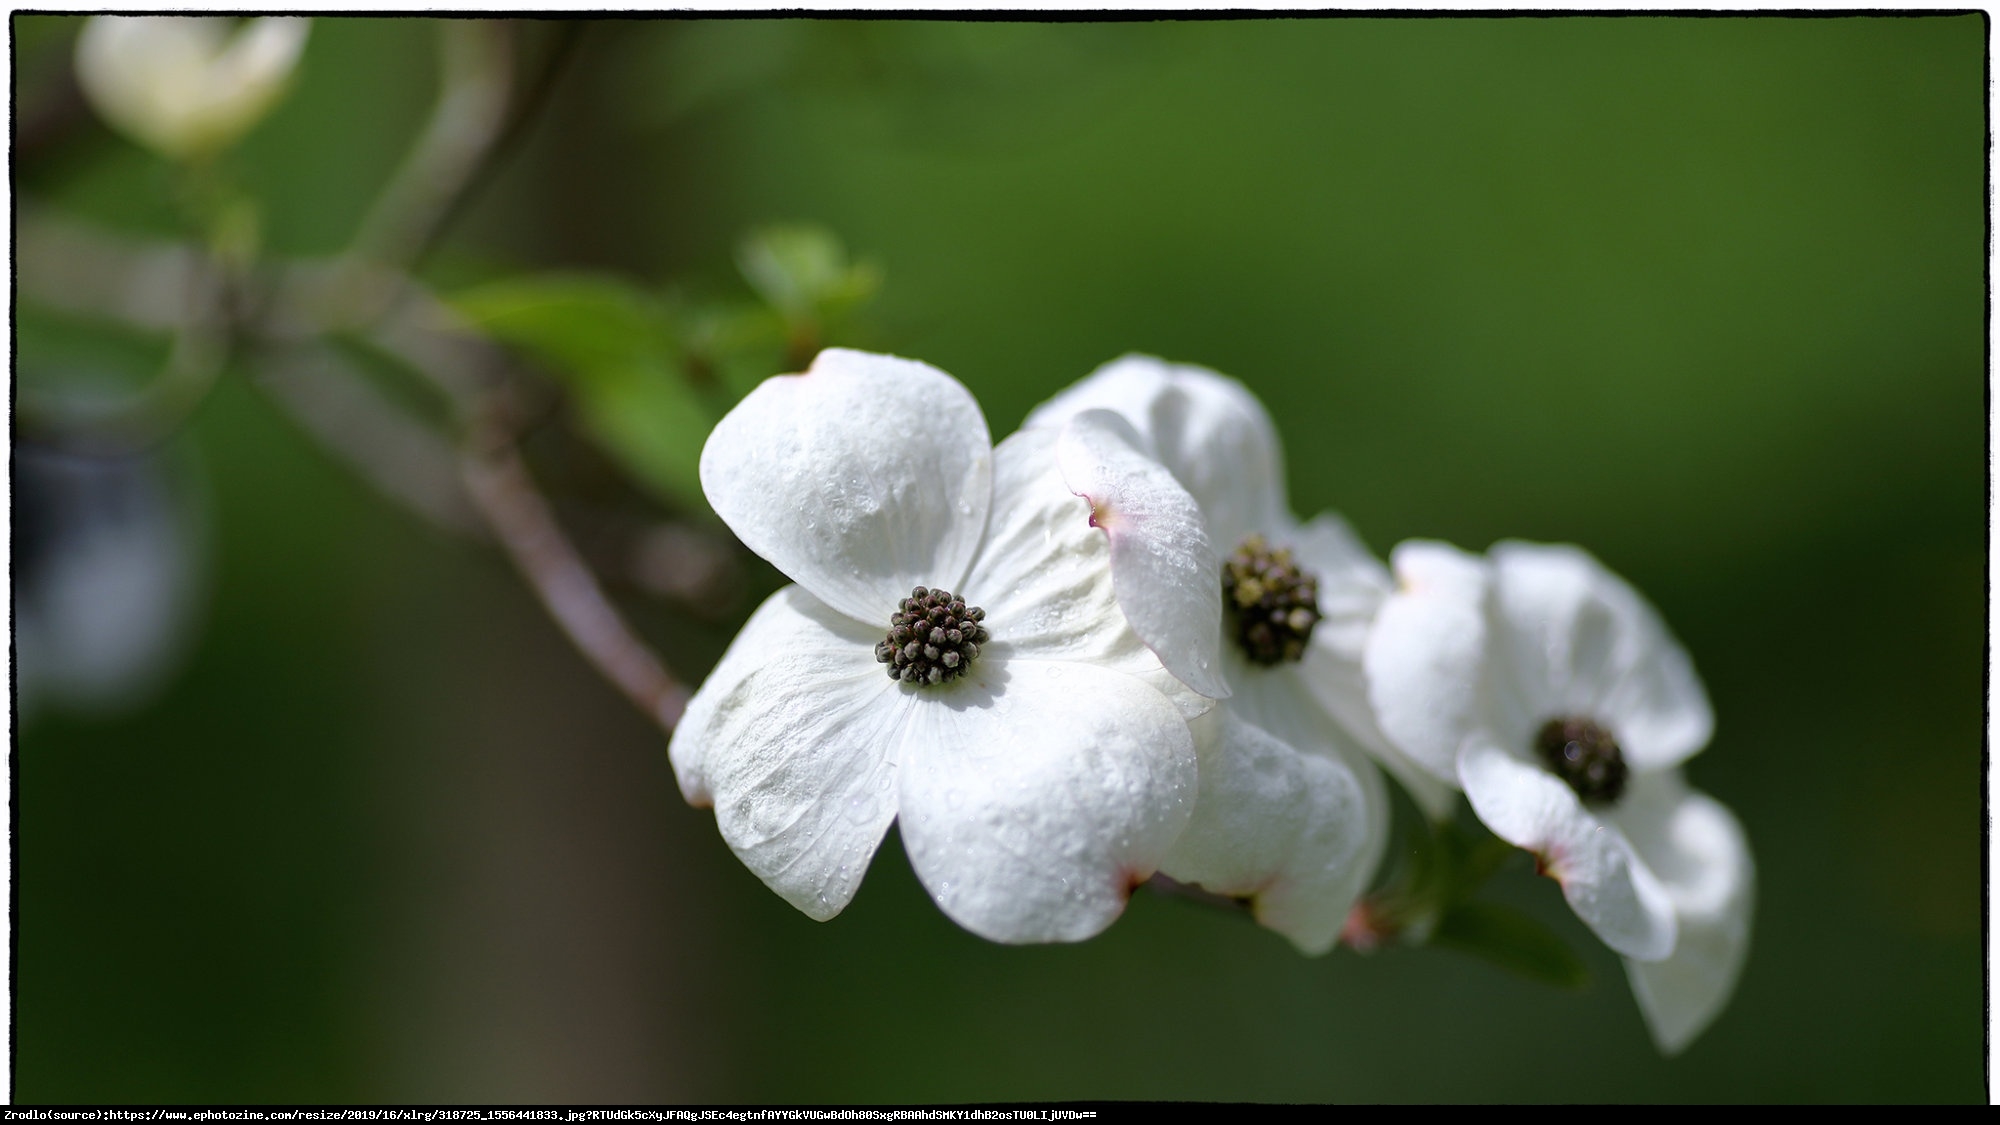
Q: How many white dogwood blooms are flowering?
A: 3